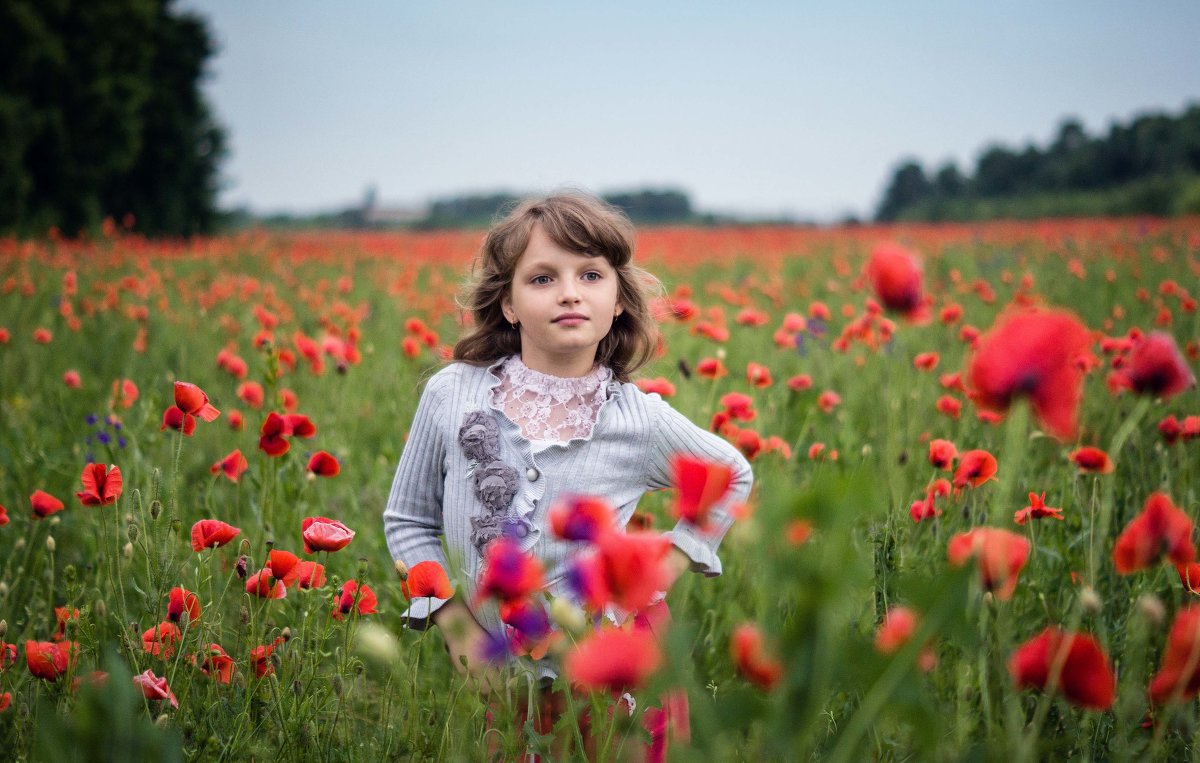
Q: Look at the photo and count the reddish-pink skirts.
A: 1